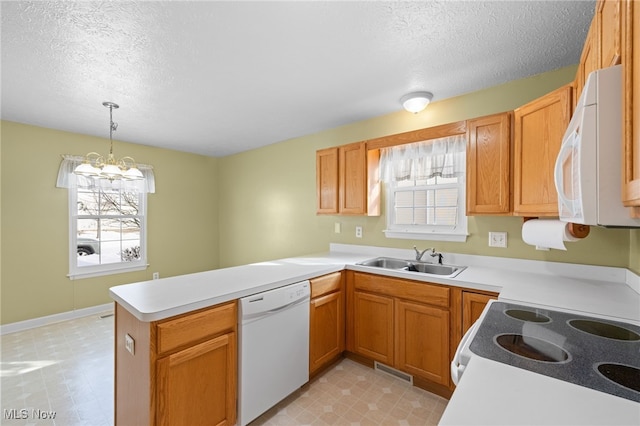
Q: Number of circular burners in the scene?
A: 4